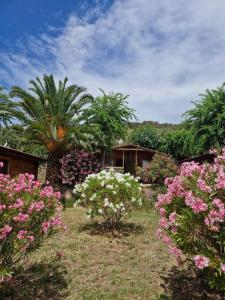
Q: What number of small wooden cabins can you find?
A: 3